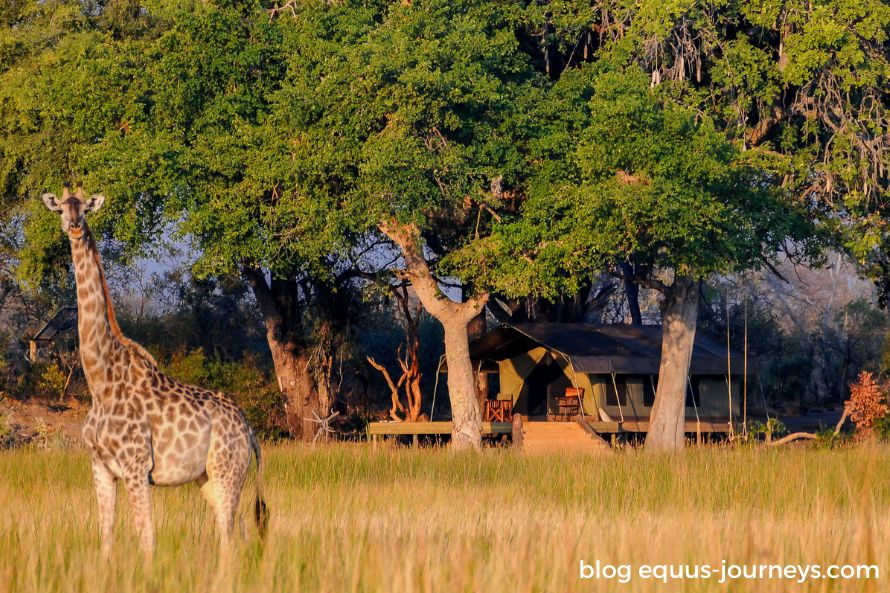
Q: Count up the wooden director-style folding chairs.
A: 2